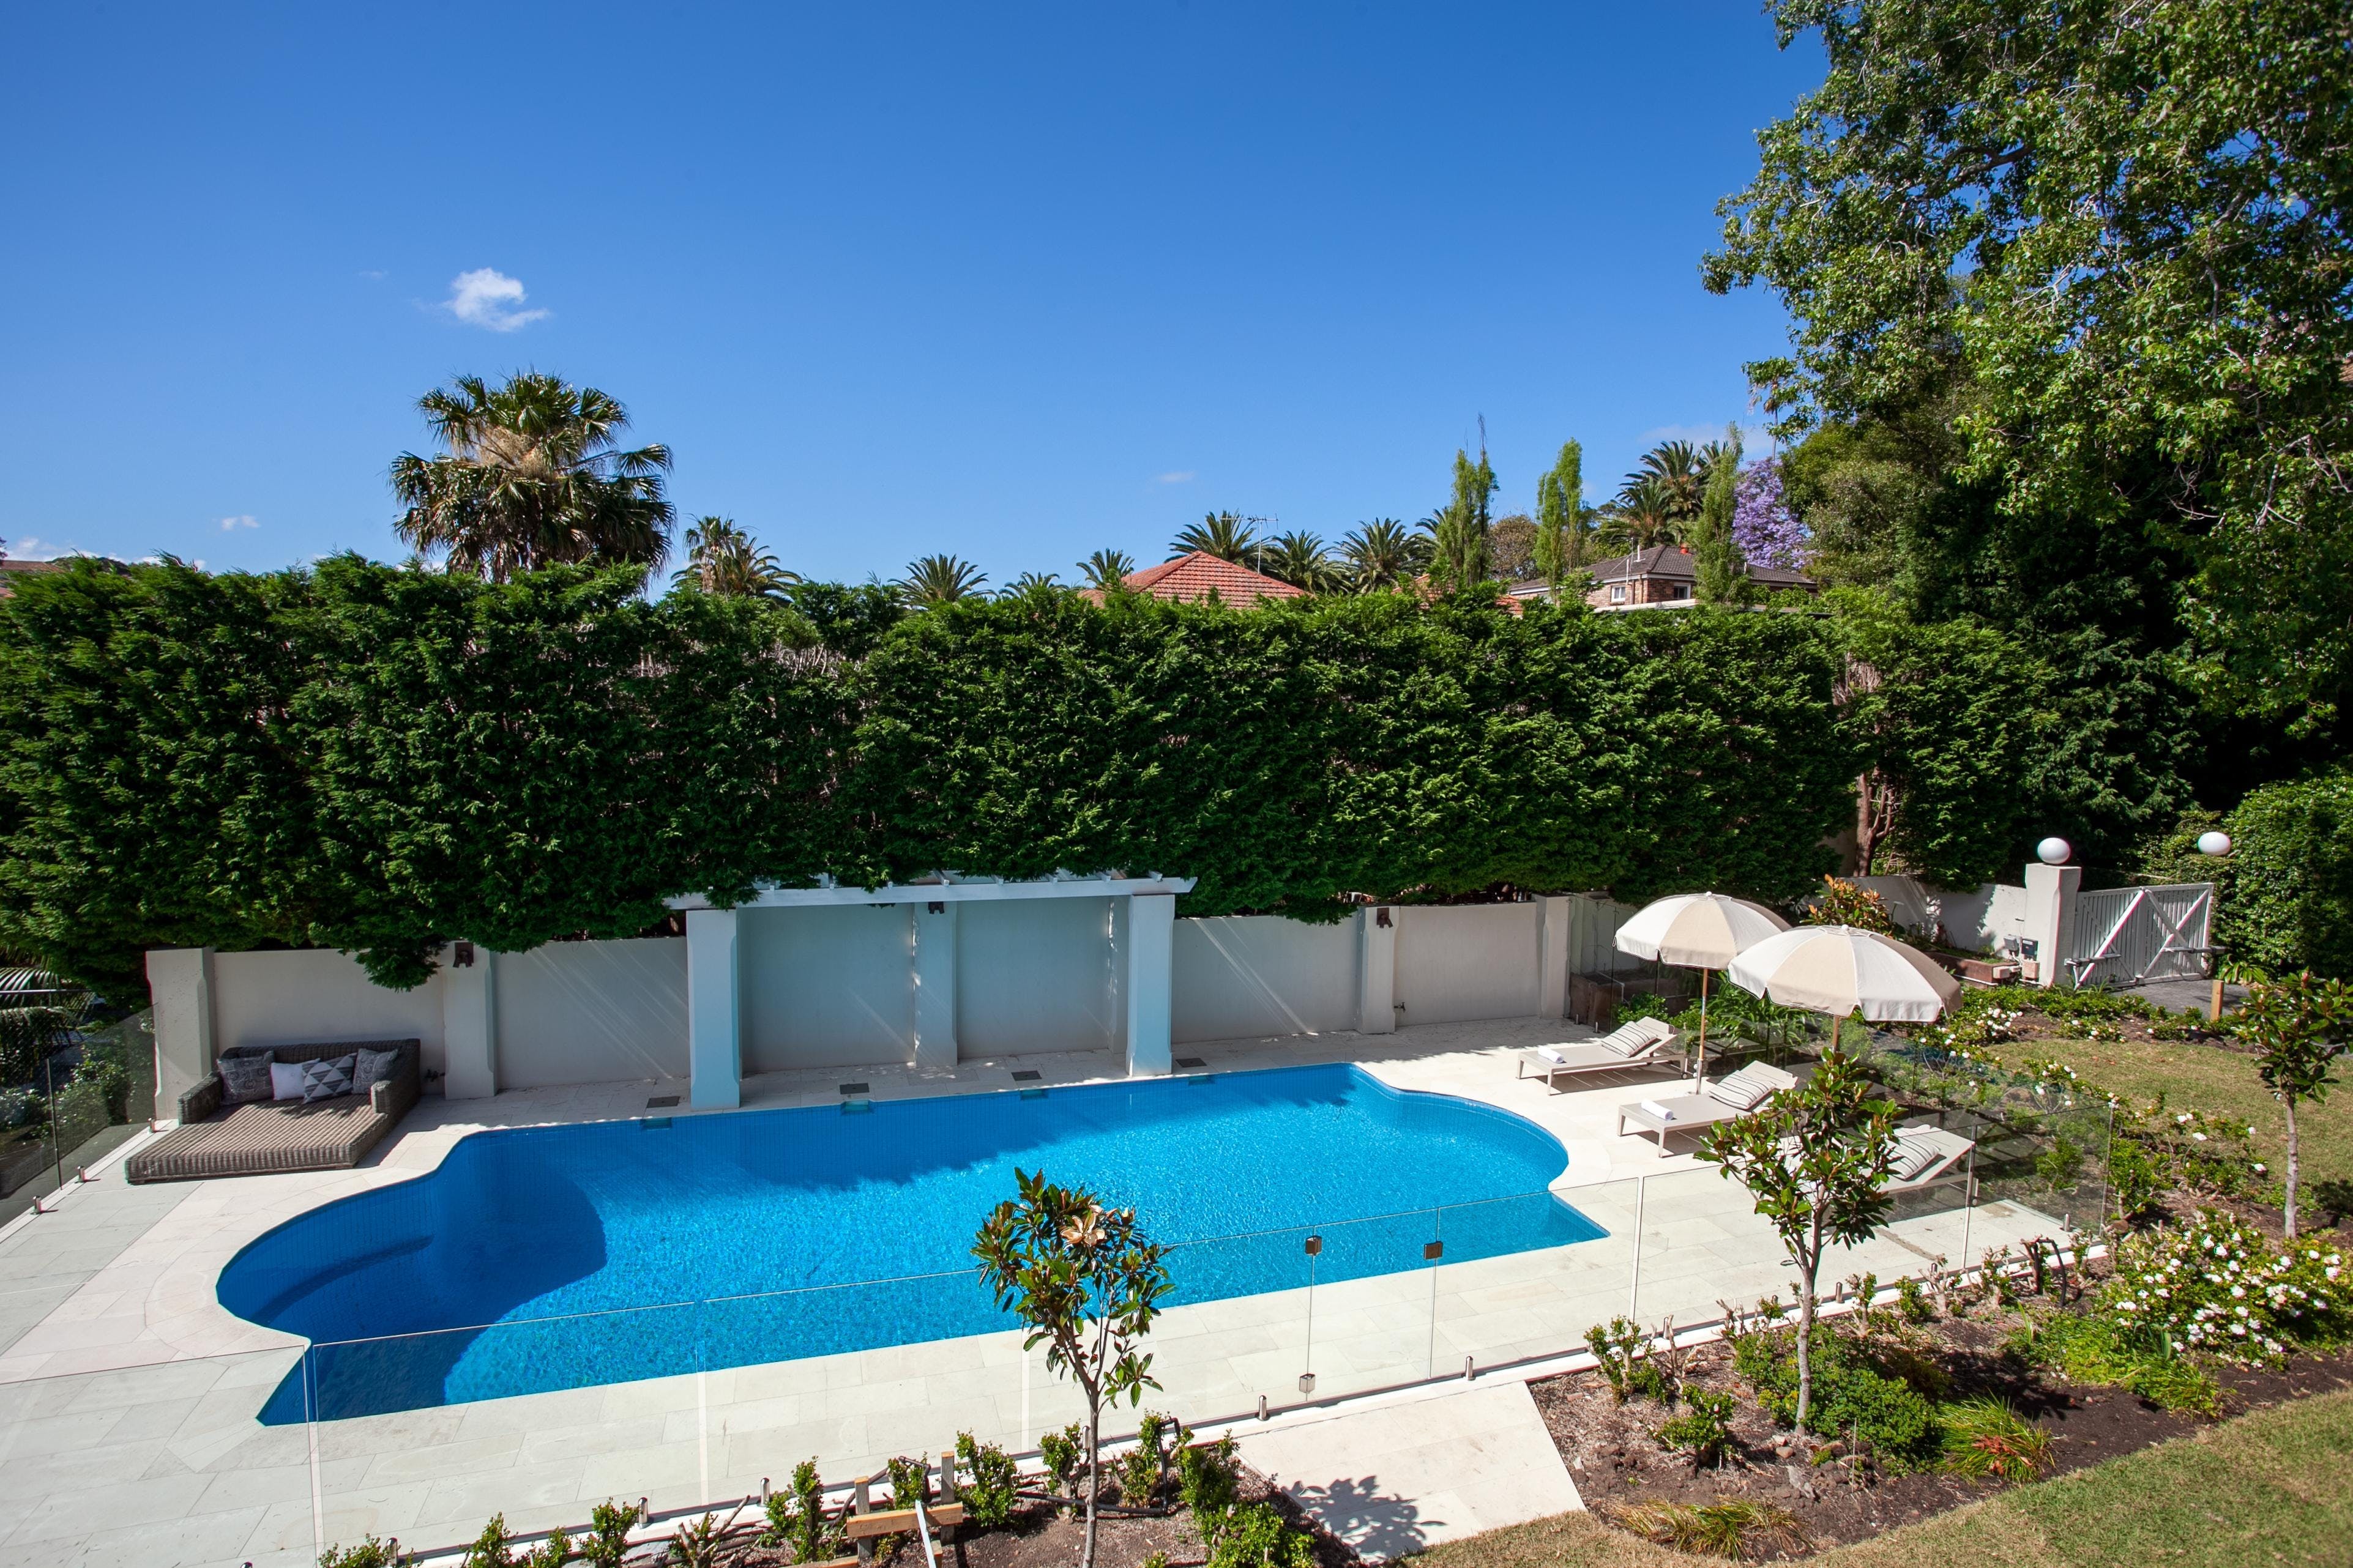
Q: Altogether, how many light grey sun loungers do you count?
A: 3